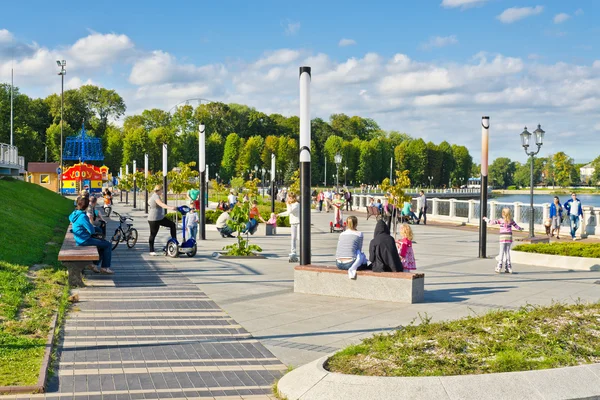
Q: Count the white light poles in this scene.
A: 10